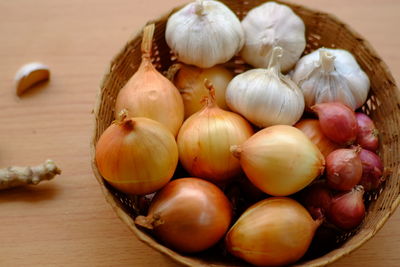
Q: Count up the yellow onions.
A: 8